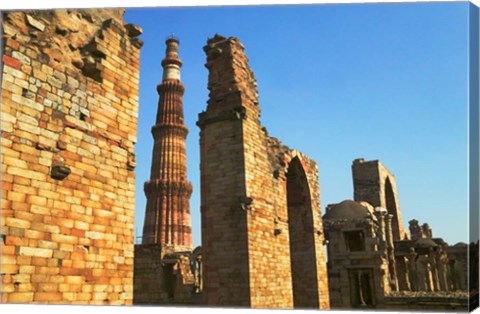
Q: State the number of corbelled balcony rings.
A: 4